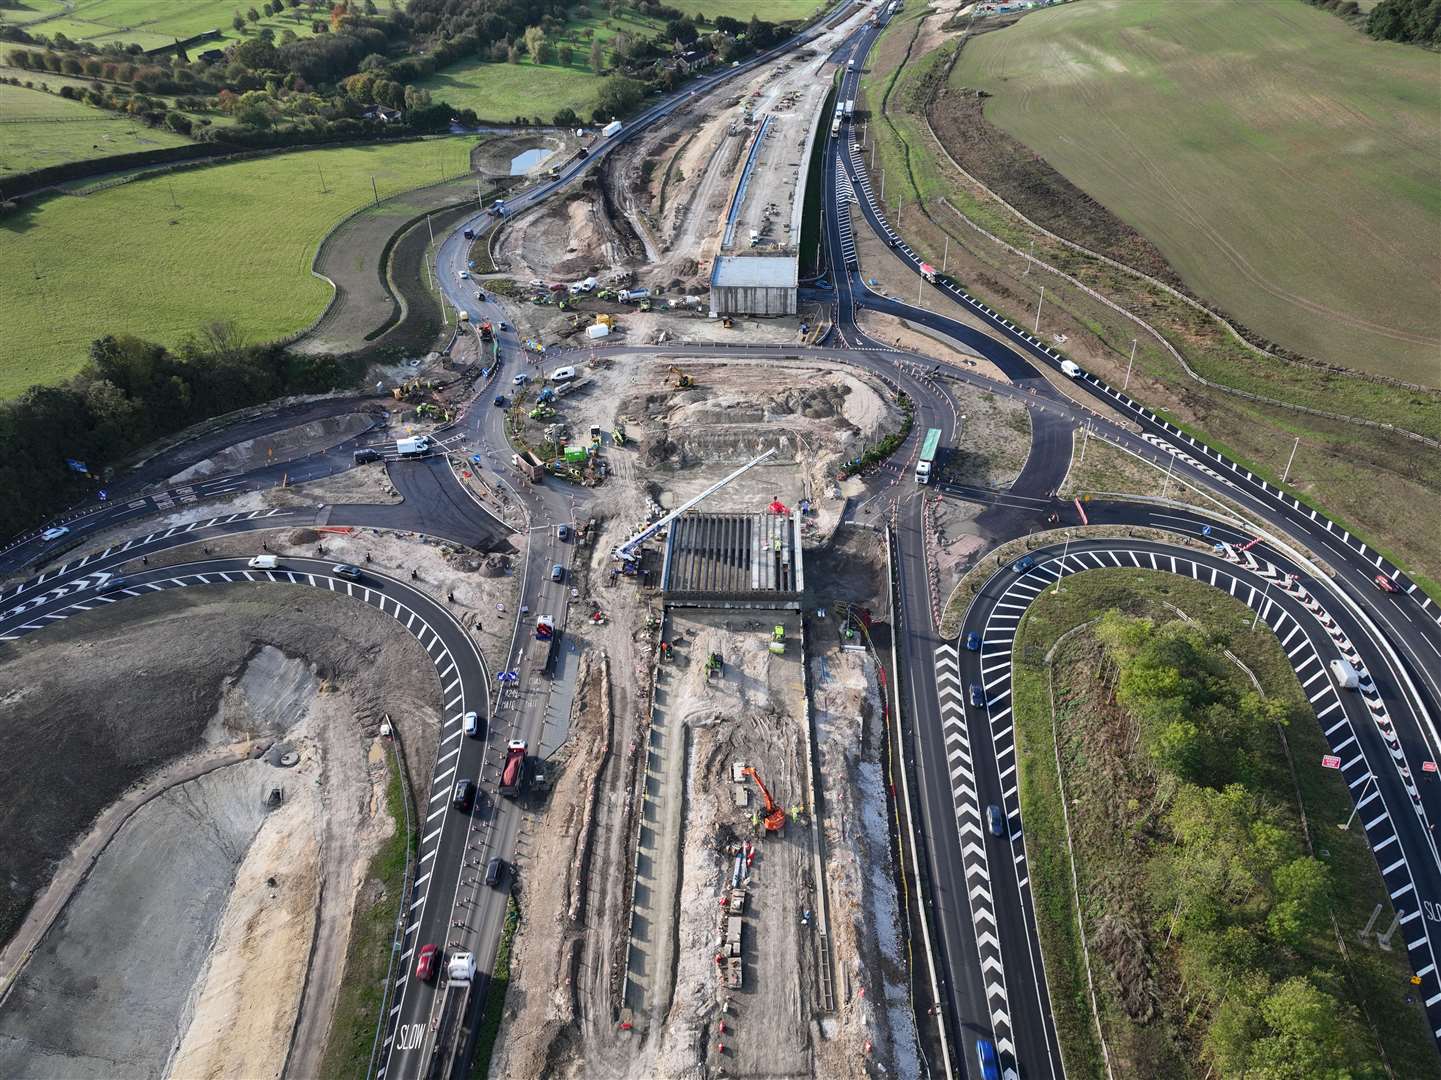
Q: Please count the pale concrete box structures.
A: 1